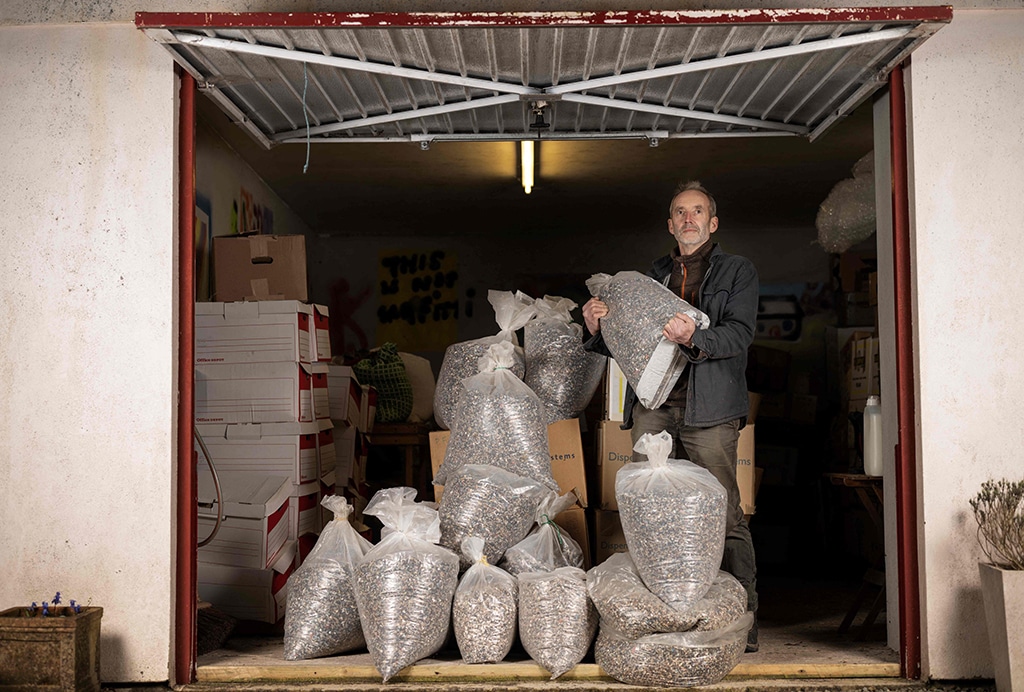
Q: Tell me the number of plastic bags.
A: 13